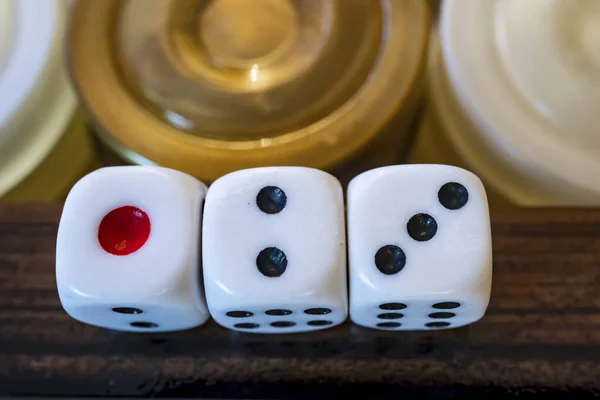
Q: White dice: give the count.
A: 3